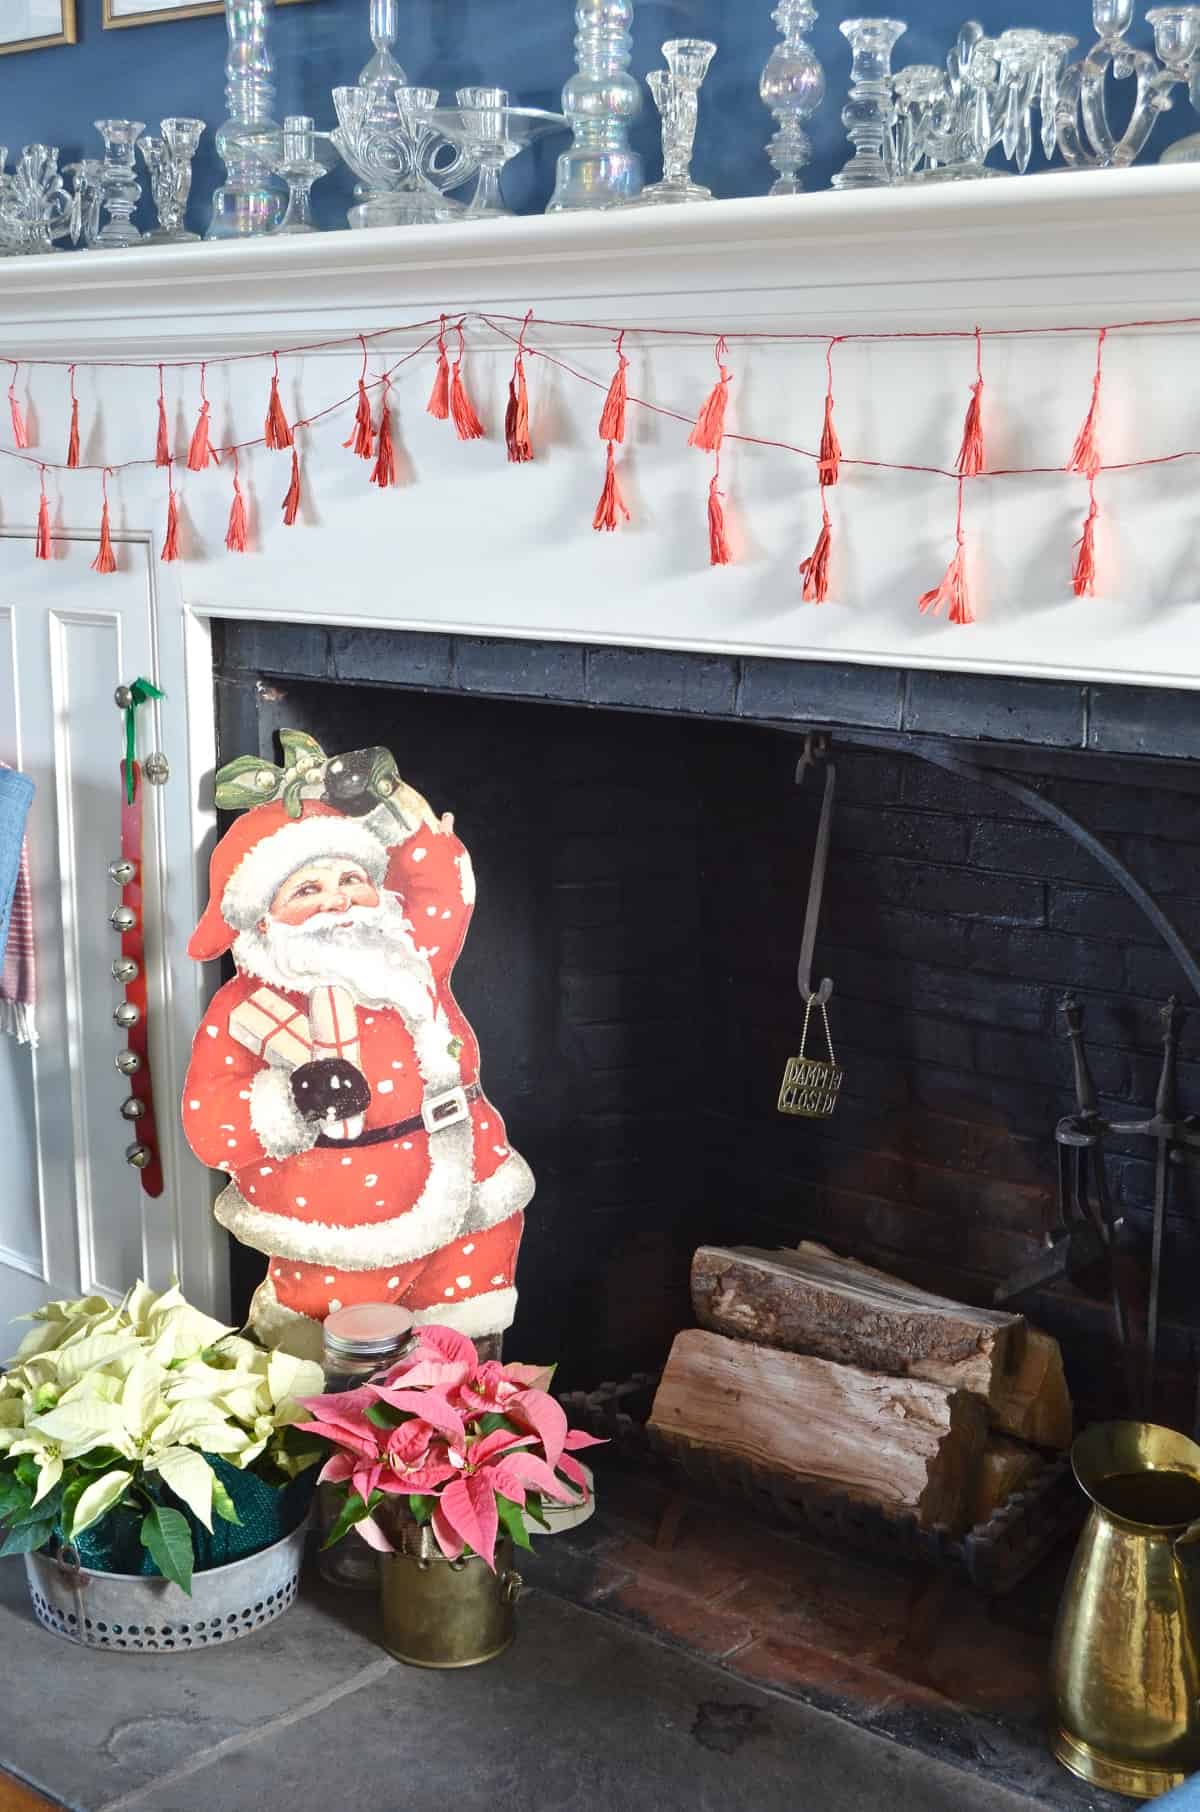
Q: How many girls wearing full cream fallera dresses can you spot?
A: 0